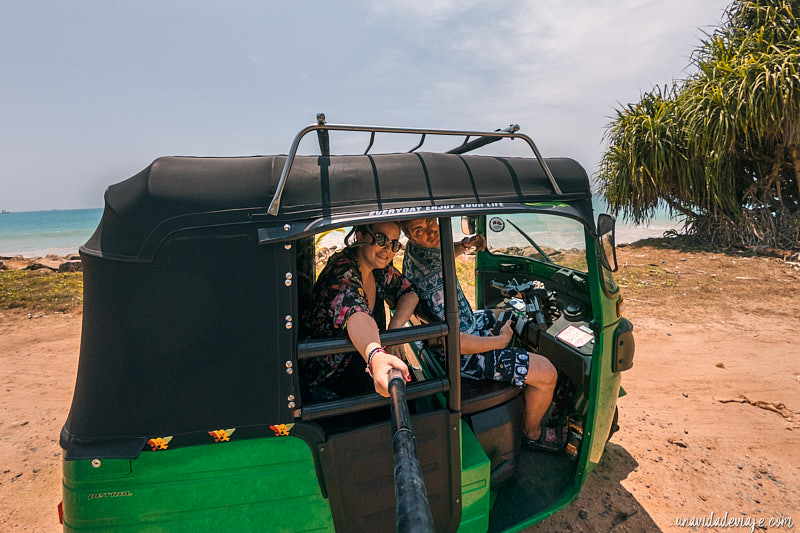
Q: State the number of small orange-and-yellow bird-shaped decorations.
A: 3